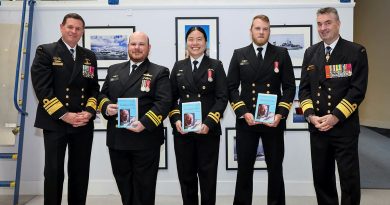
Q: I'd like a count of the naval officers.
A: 5